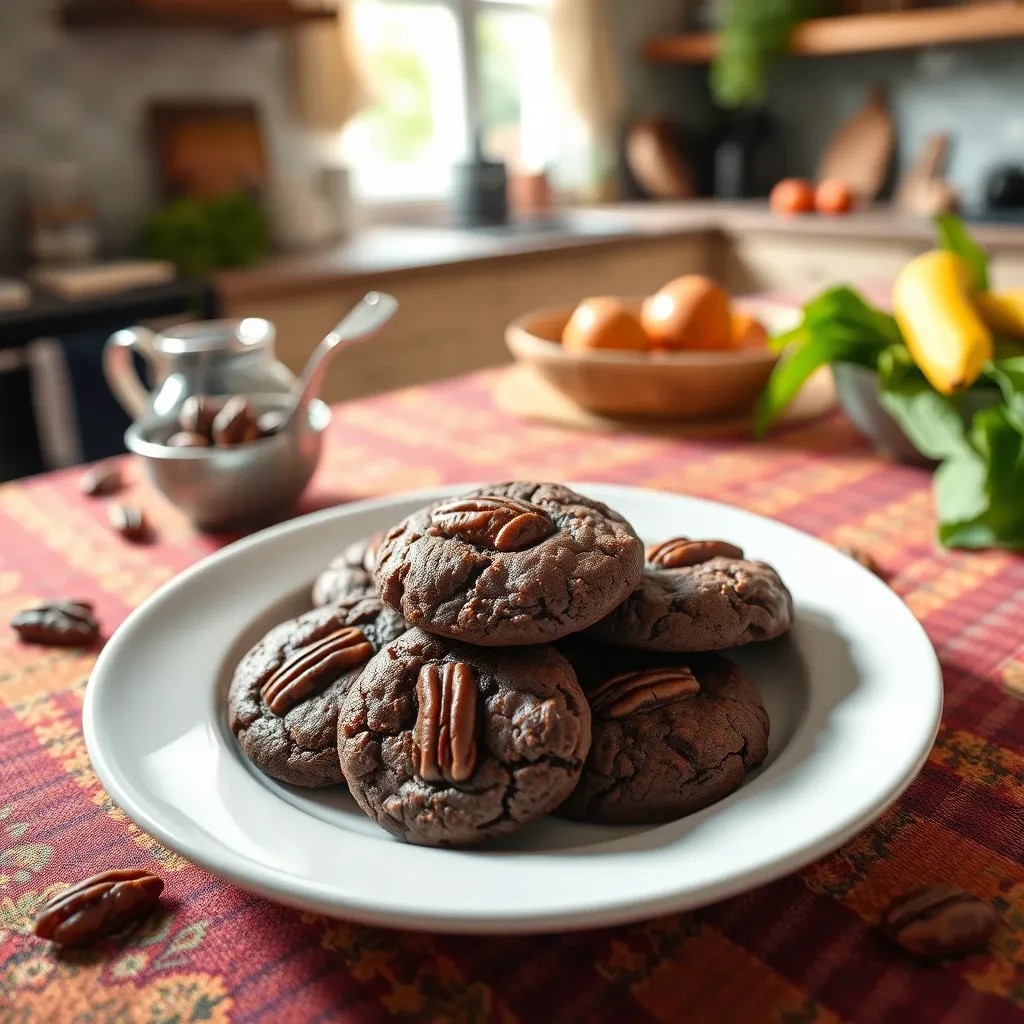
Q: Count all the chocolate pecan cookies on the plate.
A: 6